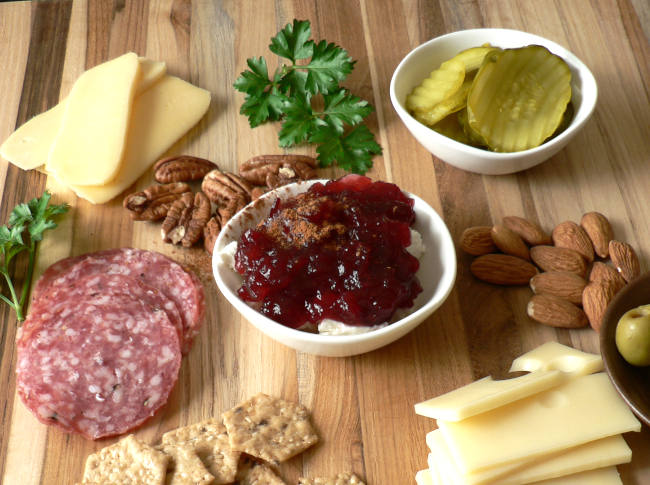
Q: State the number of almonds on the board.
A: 12